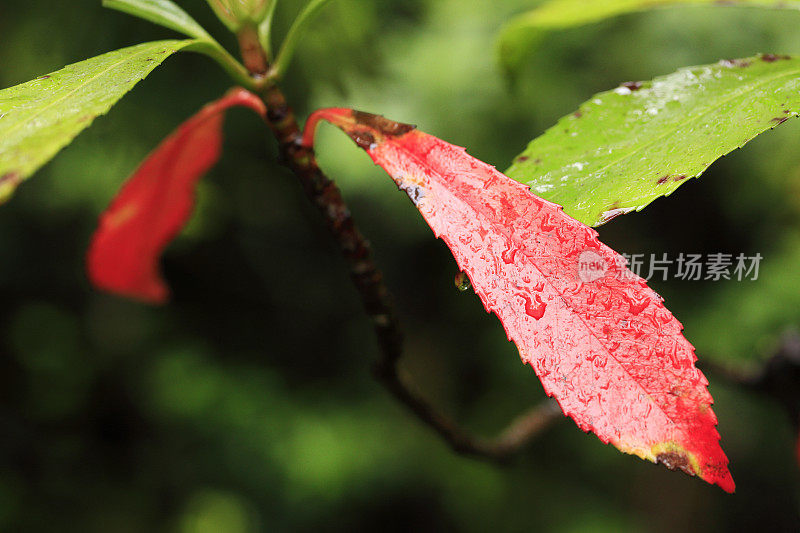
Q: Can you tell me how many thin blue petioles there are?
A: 0